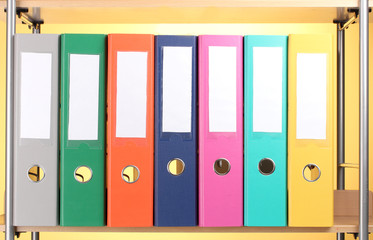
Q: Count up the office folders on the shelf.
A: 7